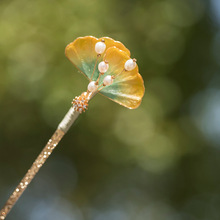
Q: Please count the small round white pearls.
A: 5